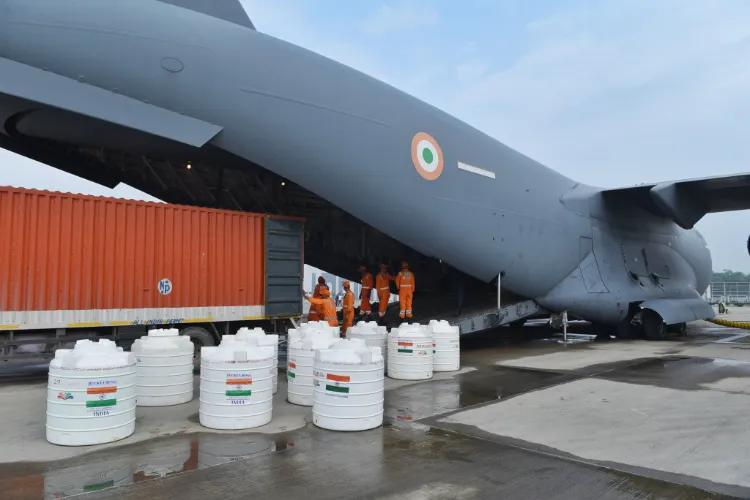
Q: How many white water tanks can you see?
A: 10